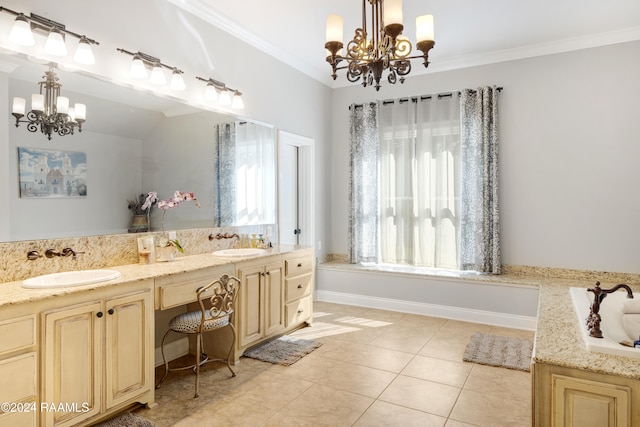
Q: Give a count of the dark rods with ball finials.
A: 1